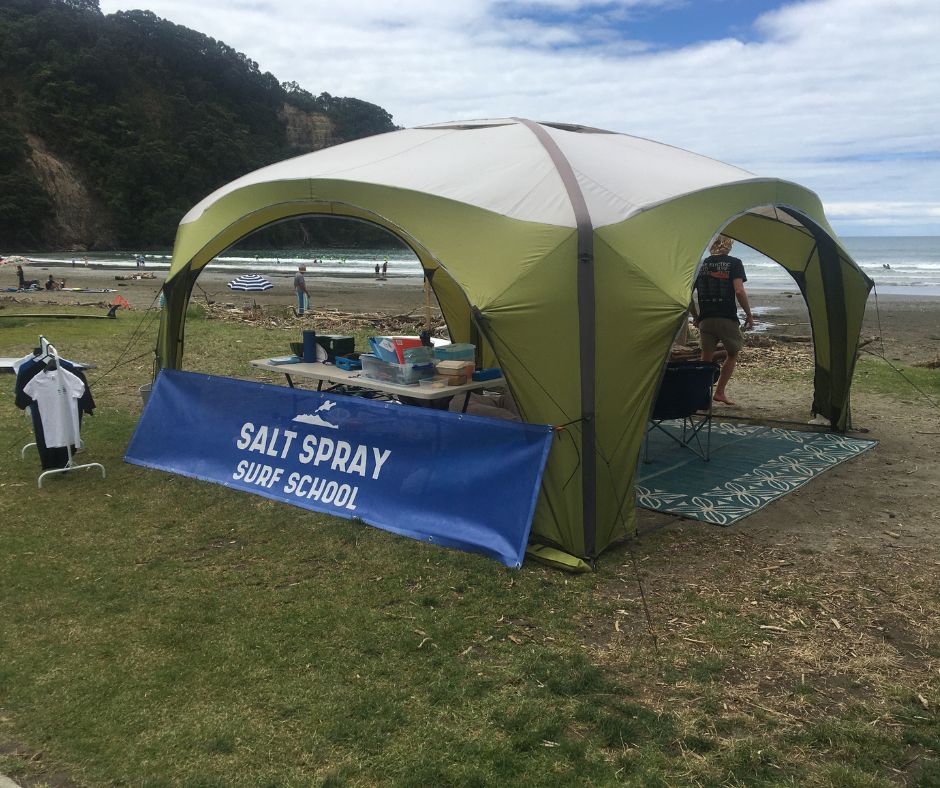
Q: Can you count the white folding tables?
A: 1